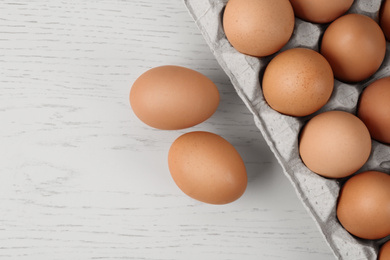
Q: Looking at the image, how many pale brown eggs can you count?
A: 11